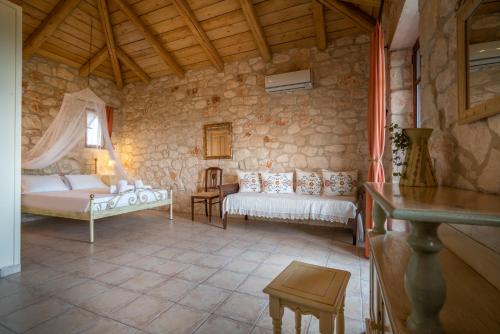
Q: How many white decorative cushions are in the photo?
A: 4